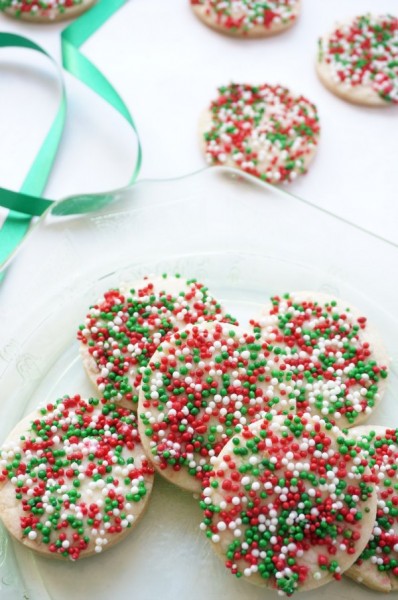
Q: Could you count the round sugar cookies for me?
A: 10